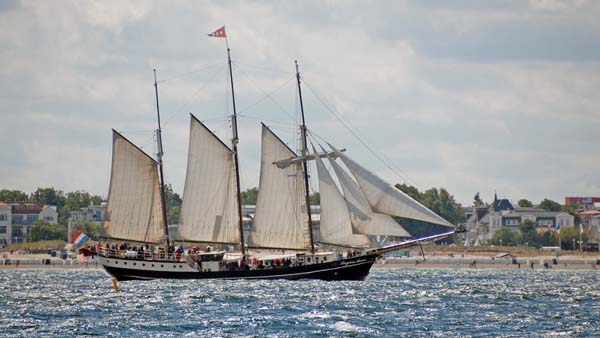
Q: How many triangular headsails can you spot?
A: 3